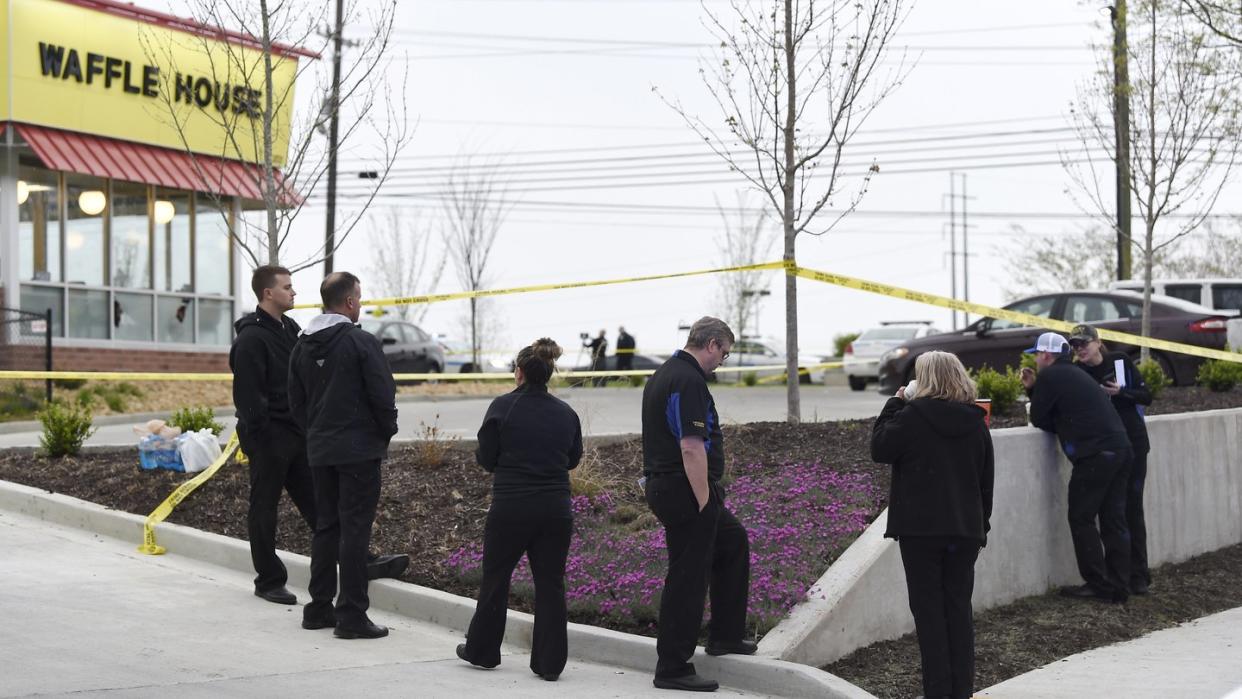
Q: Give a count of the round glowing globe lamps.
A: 3